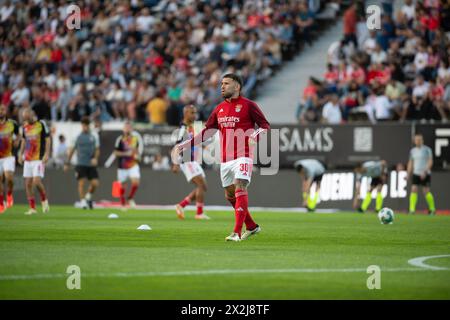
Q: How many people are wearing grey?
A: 4